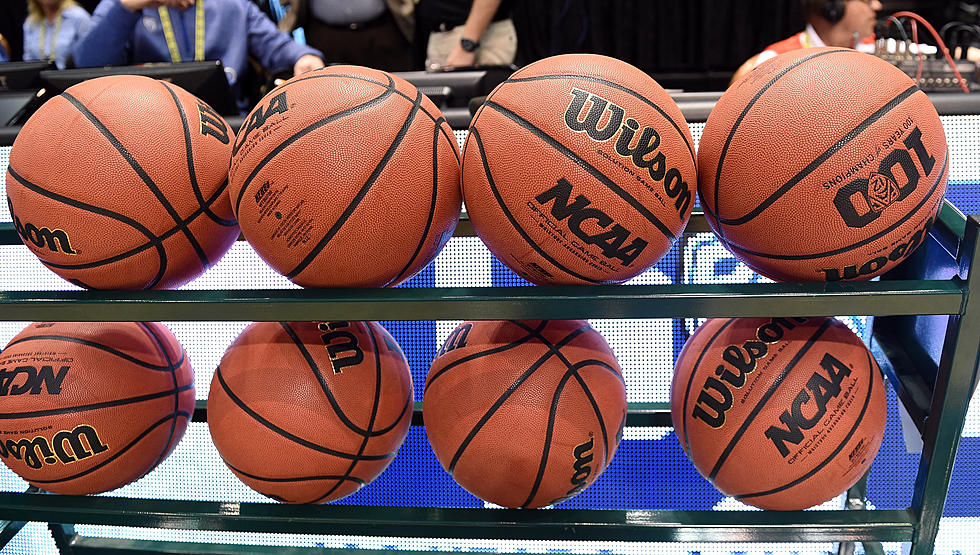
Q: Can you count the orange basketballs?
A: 8